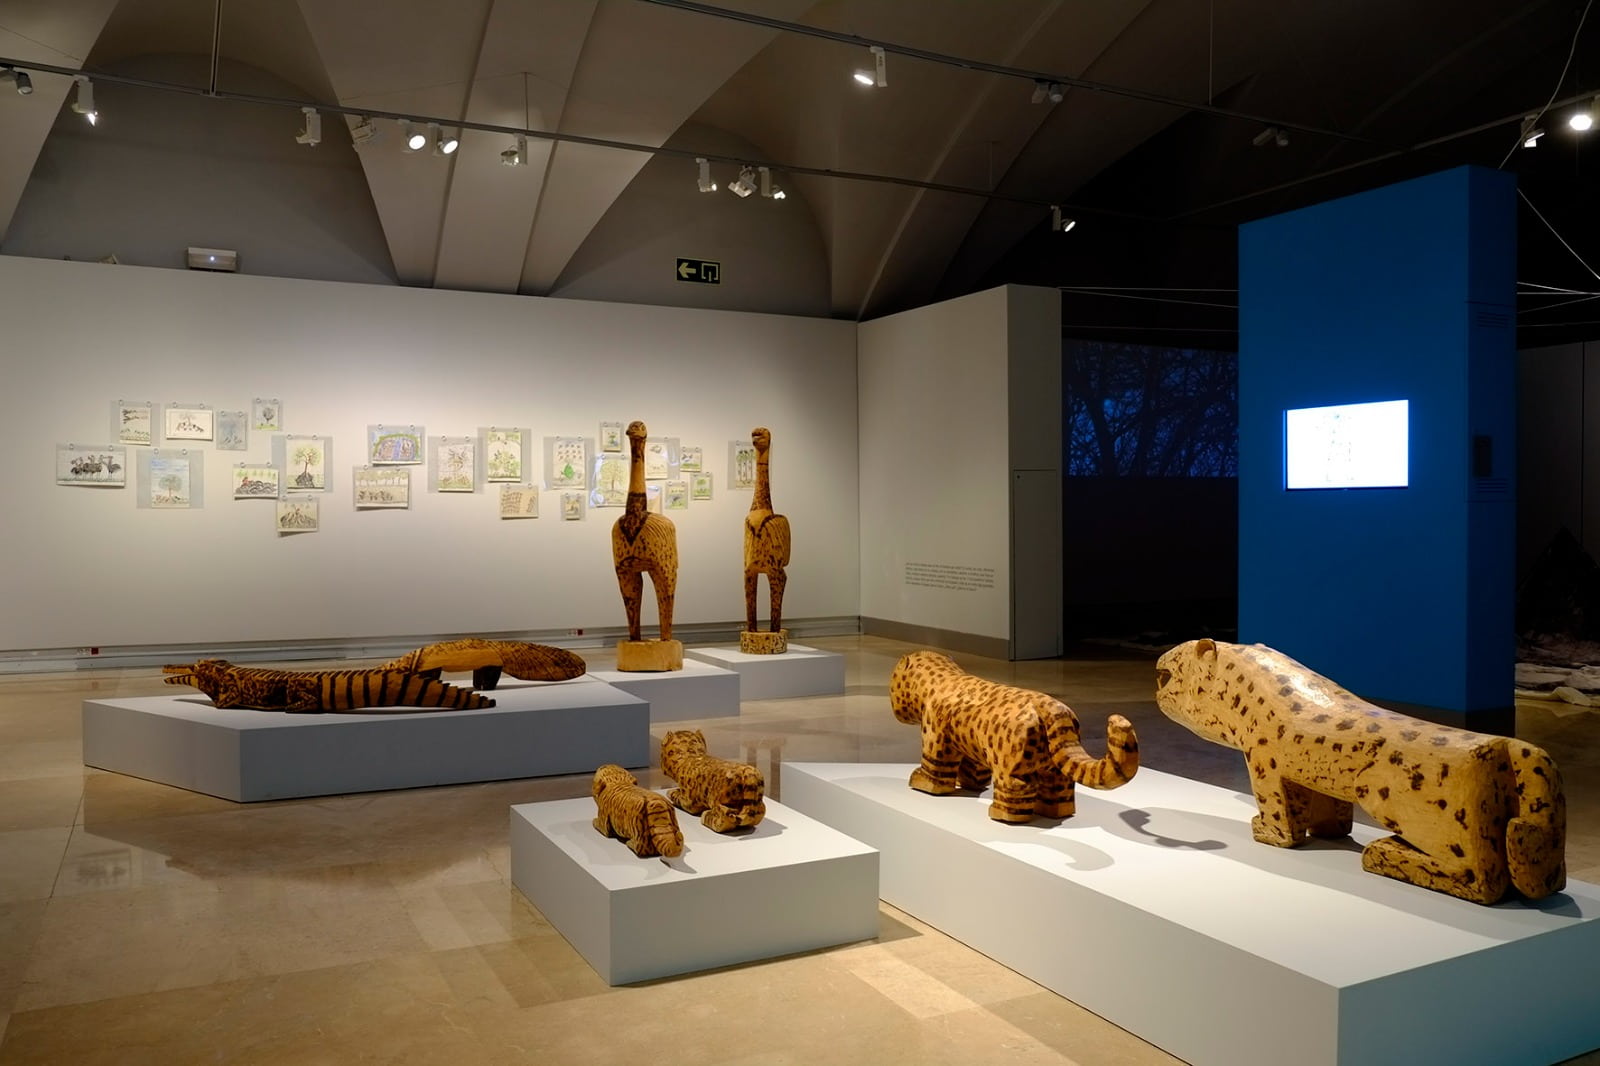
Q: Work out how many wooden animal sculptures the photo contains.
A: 8